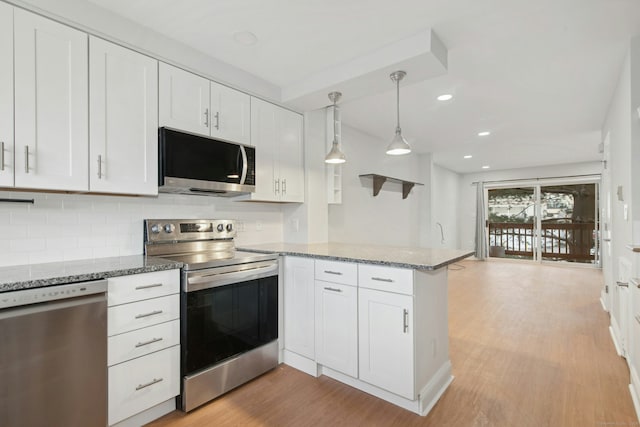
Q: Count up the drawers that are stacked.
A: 4